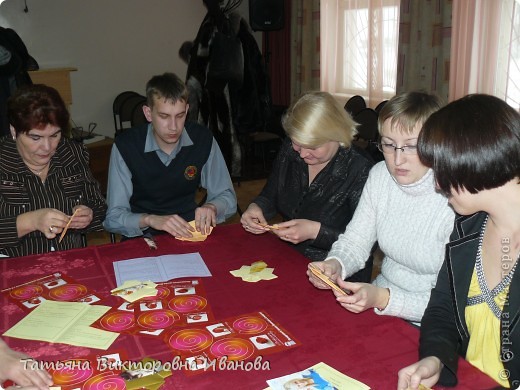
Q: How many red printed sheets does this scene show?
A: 5